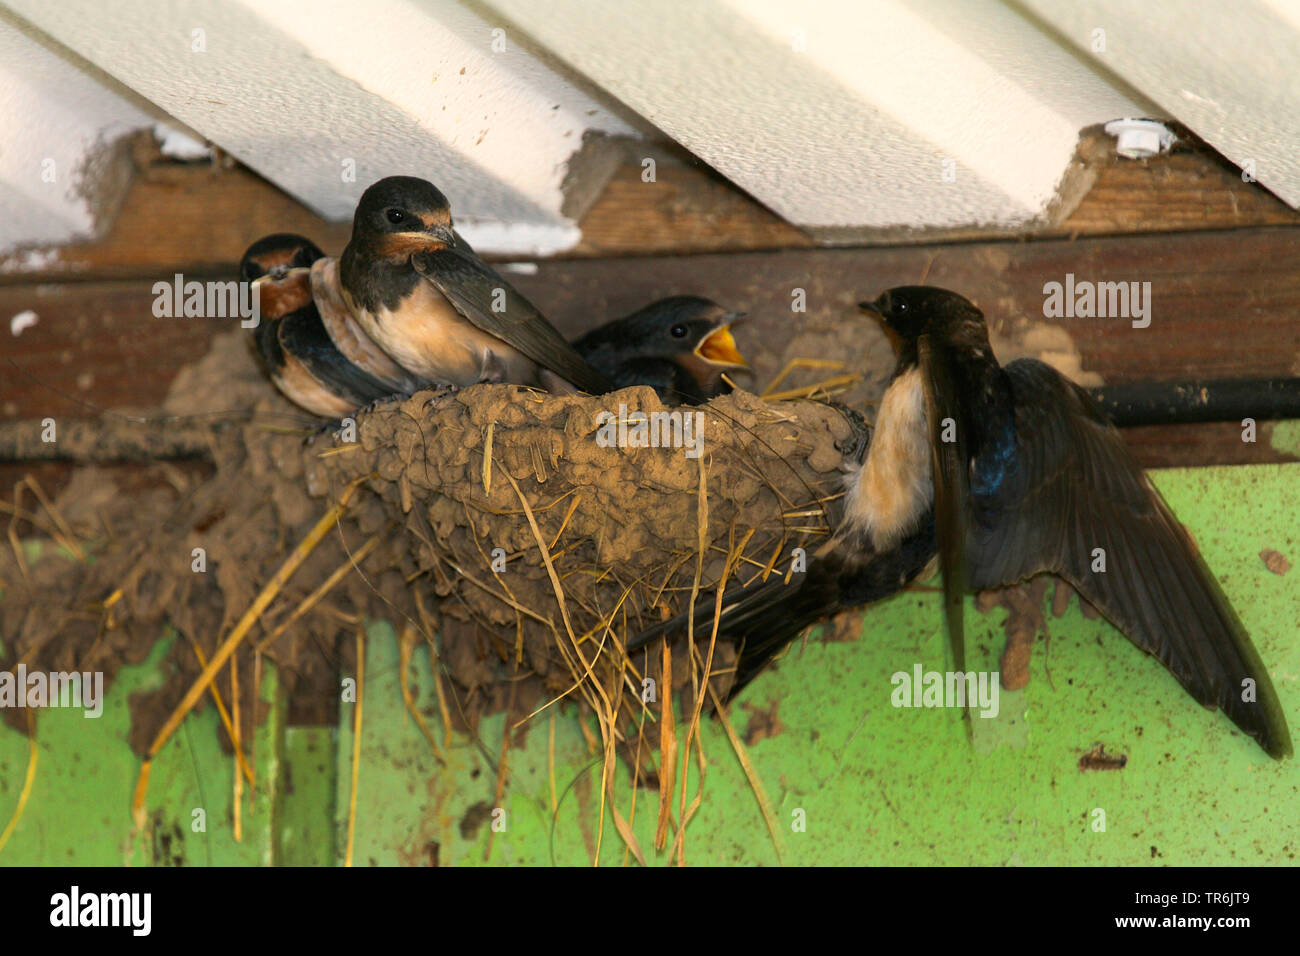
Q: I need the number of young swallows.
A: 3